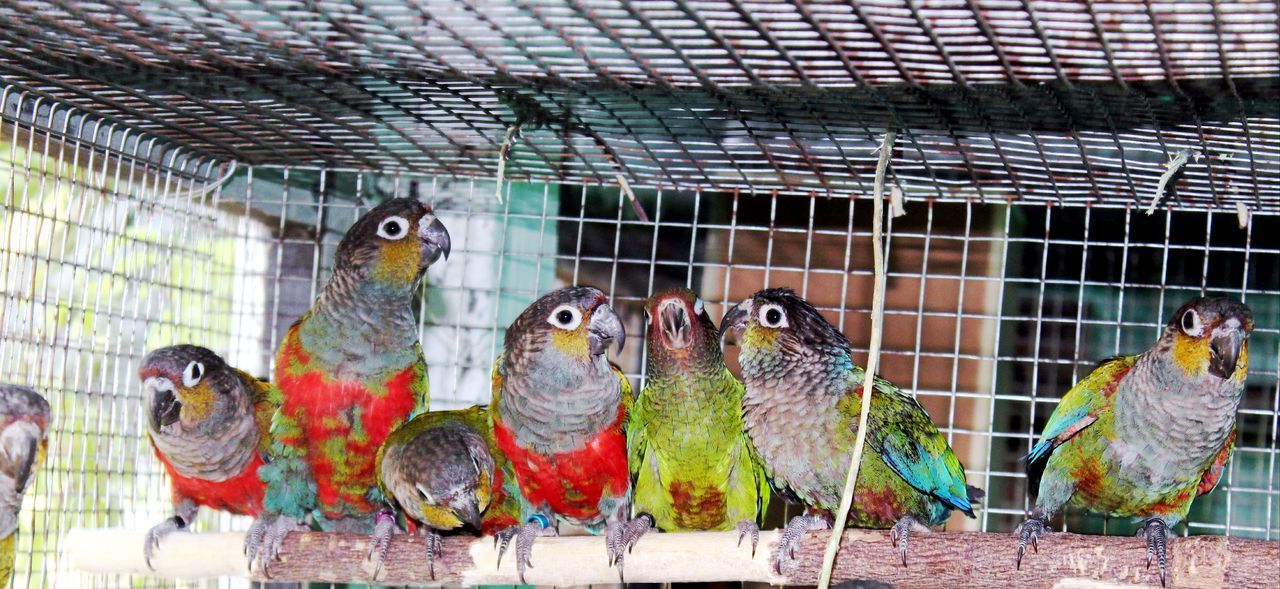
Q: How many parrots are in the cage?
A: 8